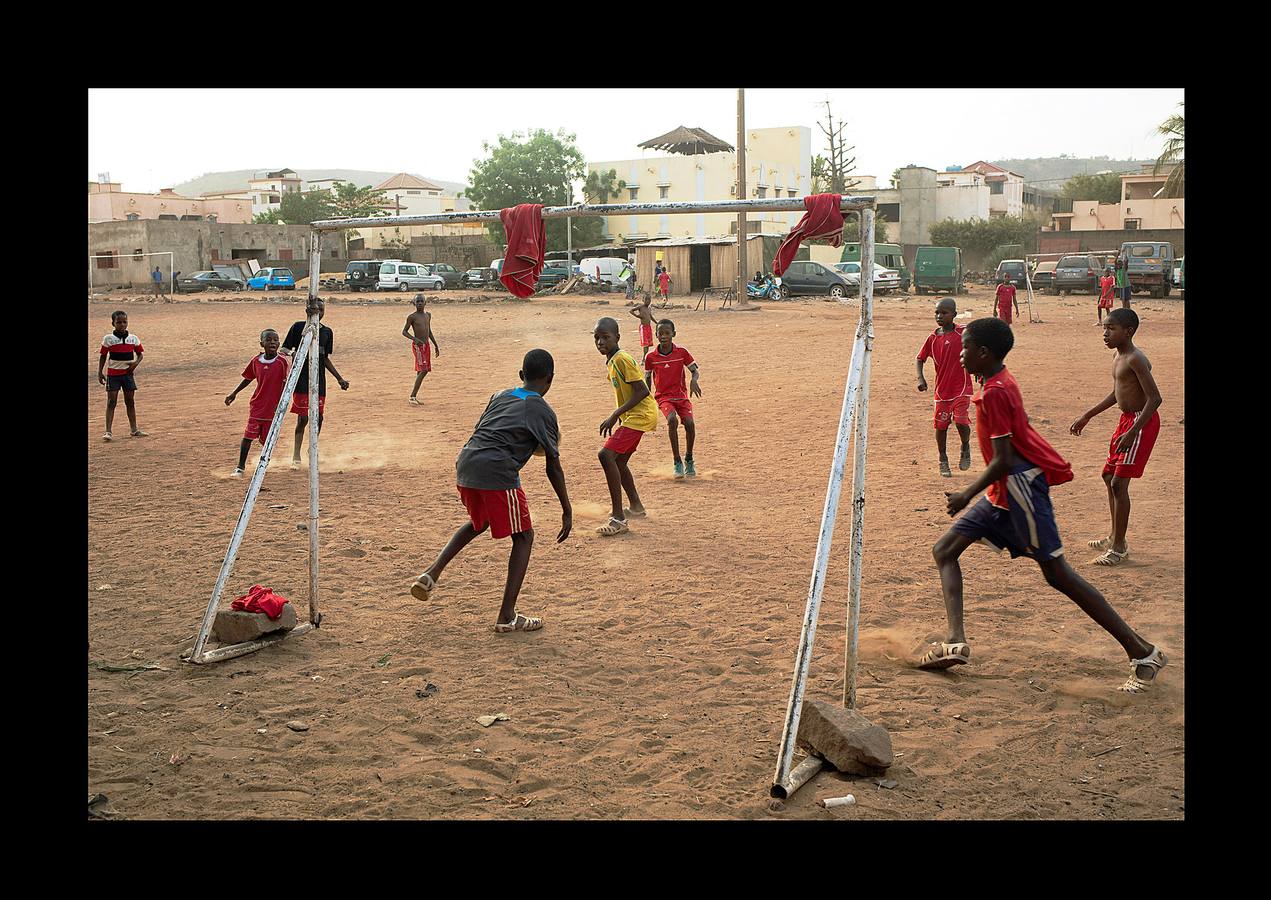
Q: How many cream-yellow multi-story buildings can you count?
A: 1